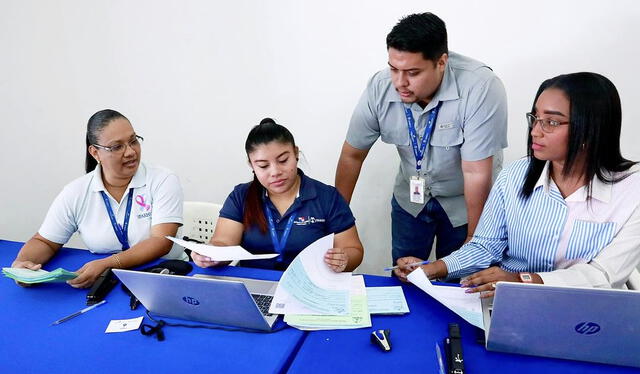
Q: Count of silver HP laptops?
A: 2